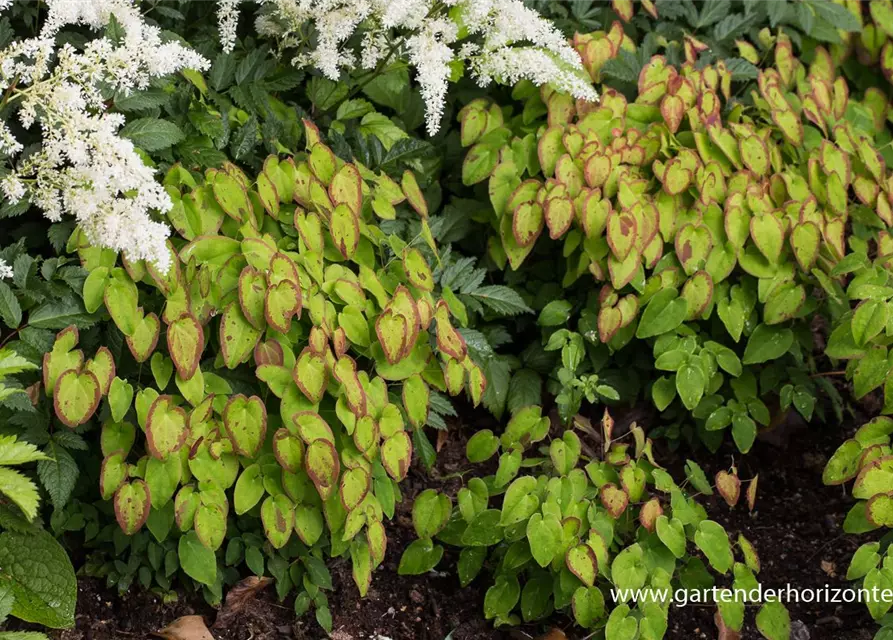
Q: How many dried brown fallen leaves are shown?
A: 2